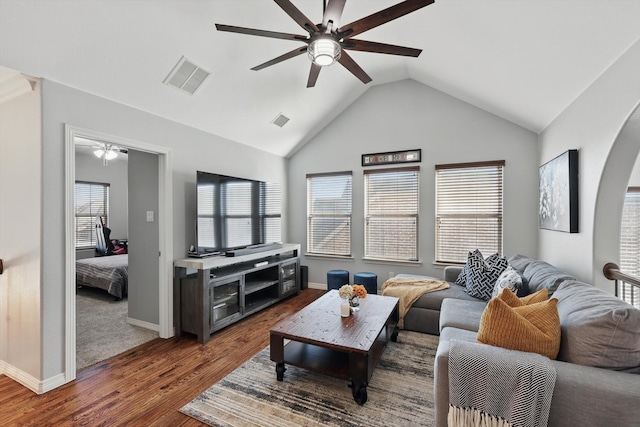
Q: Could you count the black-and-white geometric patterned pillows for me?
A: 2